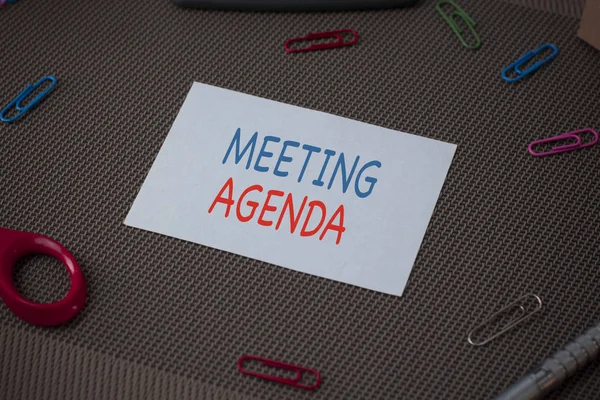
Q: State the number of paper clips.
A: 7